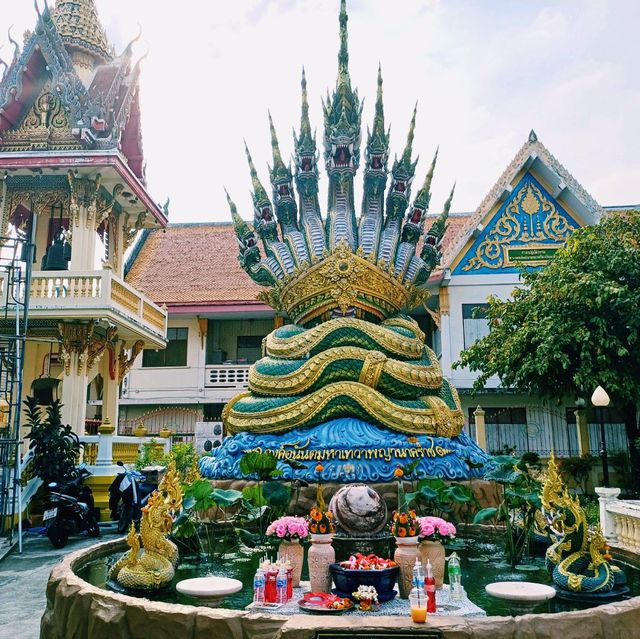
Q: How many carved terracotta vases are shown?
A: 4